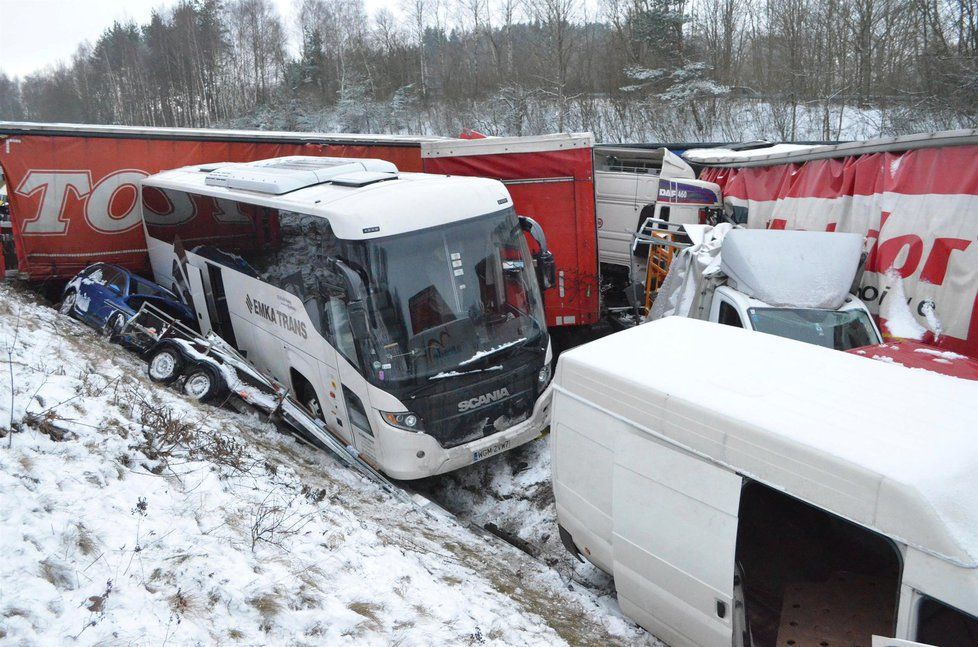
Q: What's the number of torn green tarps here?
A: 0